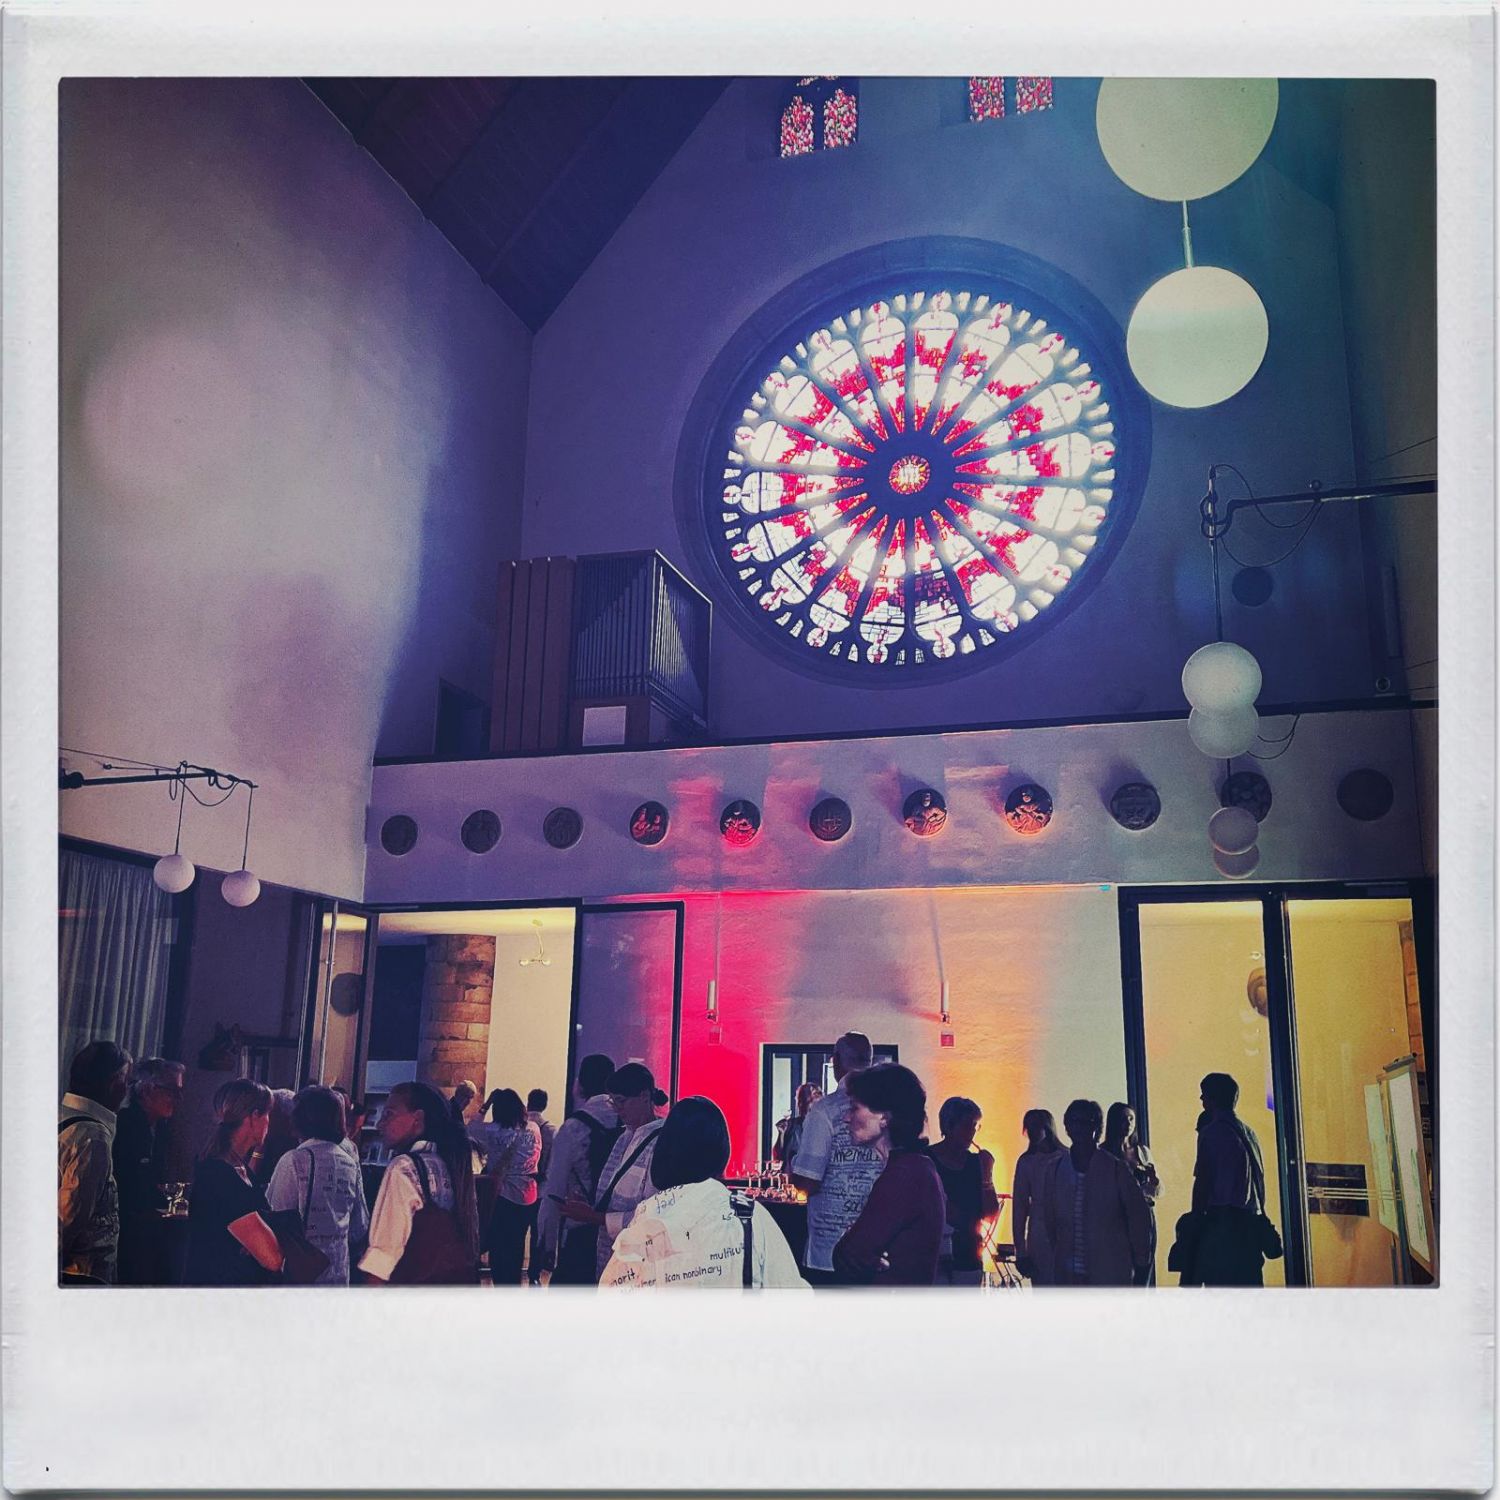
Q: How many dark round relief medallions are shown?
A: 11